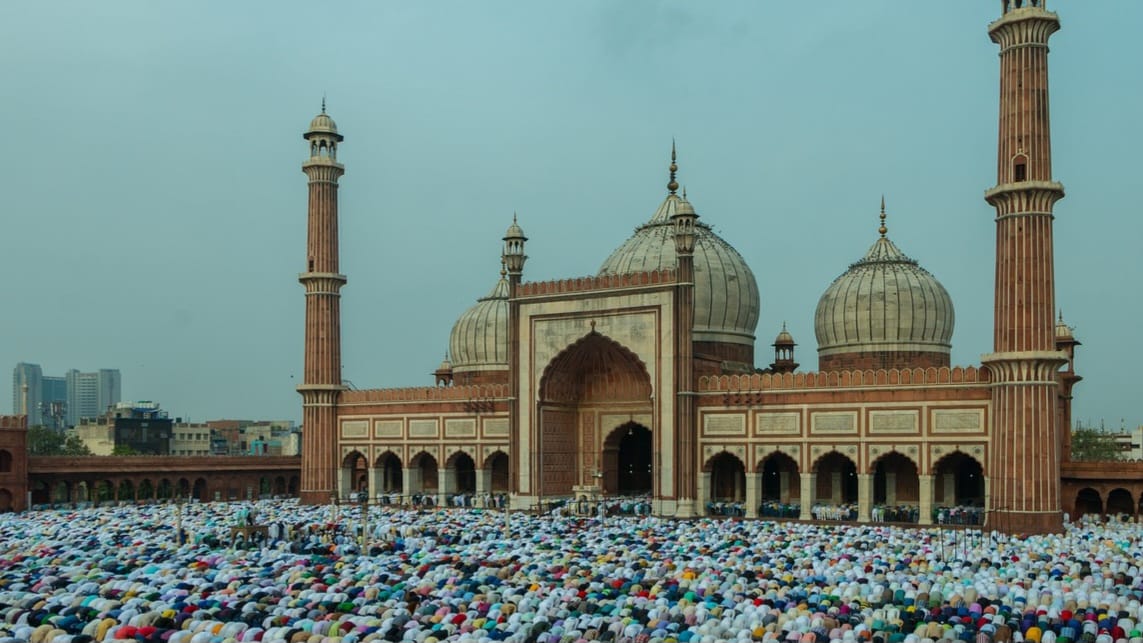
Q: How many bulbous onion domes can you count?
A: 3